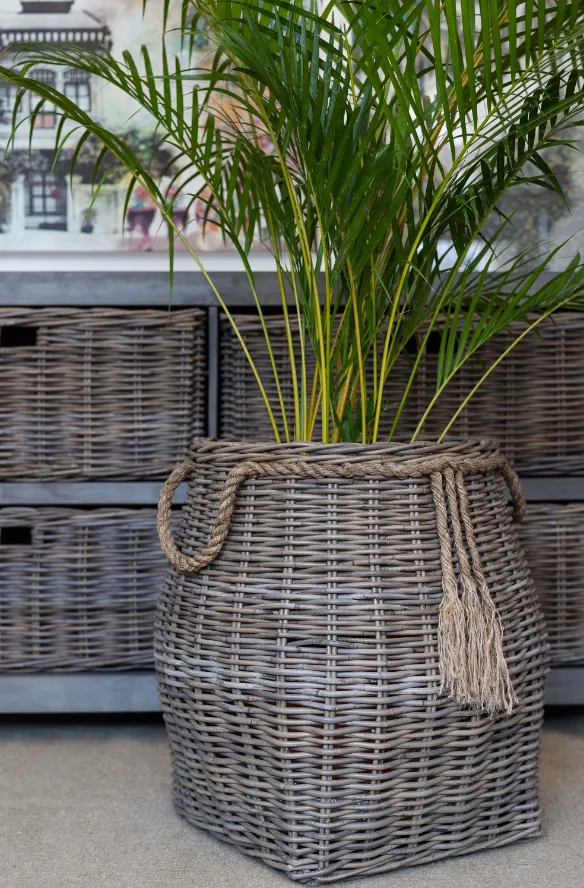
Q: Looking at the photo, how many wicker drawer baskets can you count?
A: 4